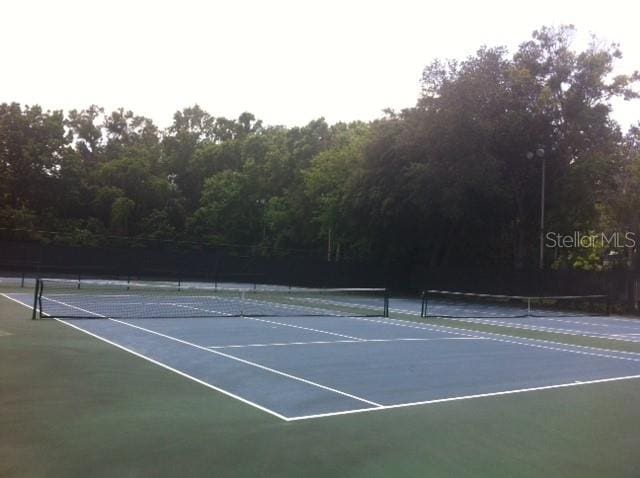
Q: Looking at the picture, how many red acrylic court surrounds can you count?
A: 0